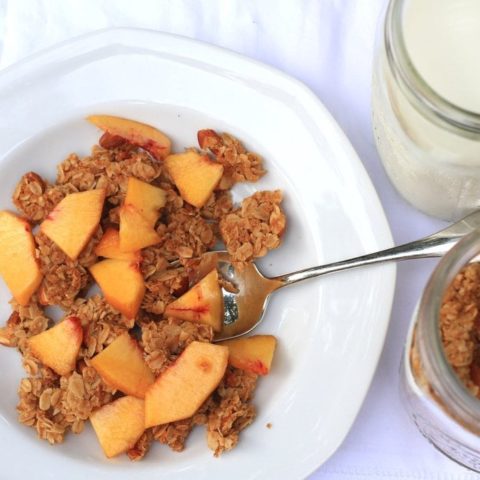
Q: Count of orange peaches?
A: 14